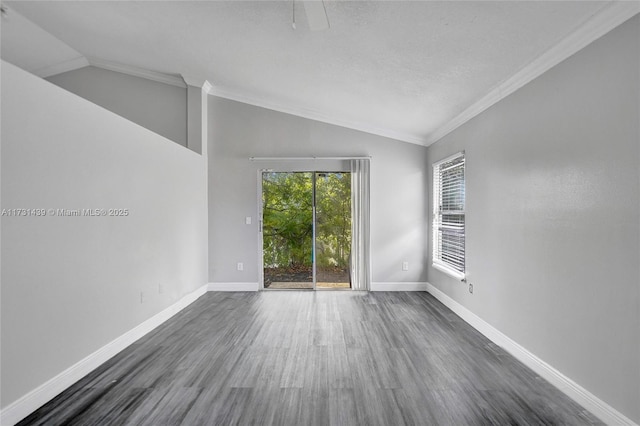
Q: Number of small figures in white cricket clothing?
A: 0